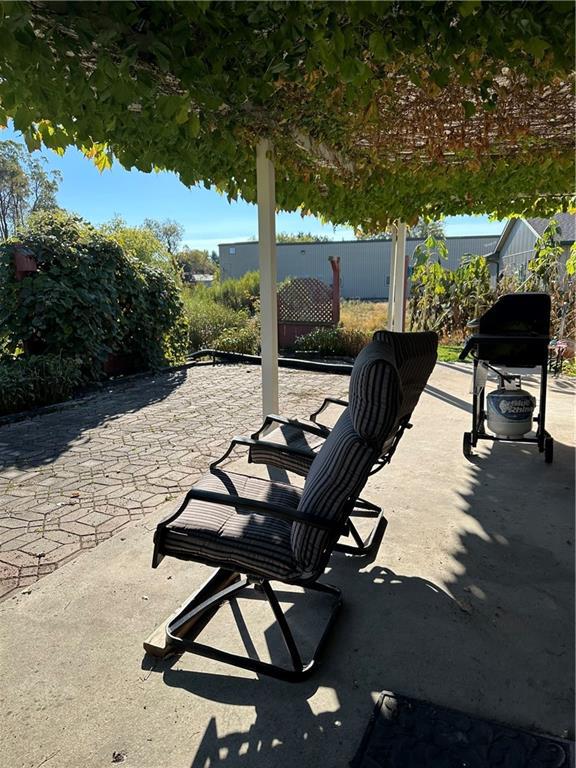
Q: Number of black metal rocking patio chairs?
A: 2